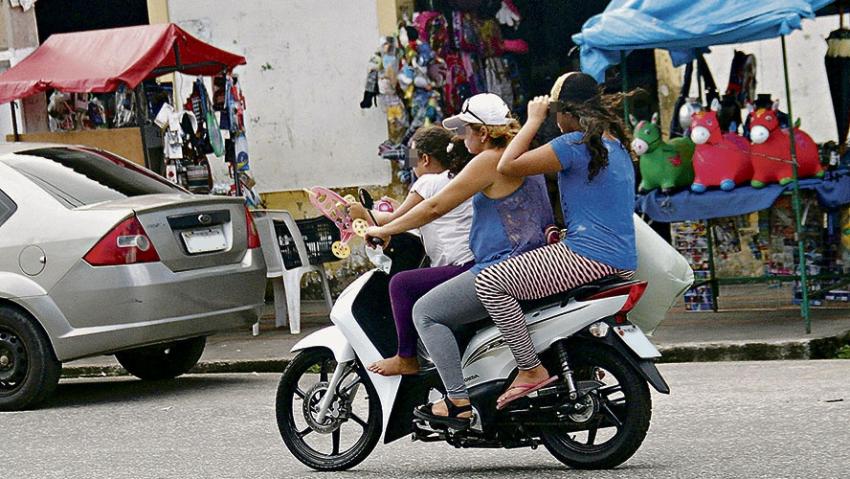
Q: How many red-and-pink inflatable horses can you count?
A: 2